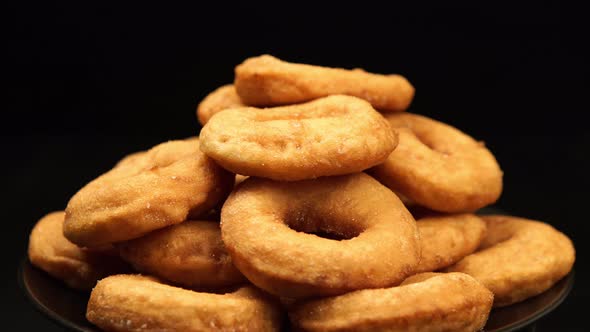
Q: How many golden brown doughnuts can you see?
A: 12